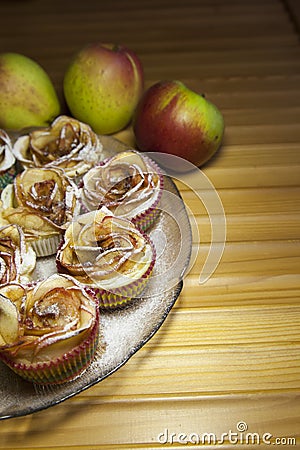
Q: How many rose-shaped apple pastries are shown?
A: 7